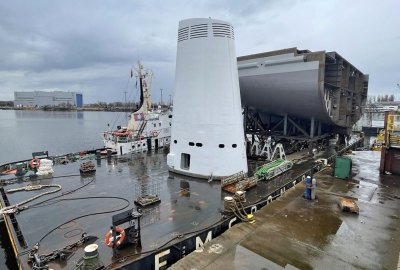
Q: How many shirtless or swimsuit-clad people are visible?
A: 0